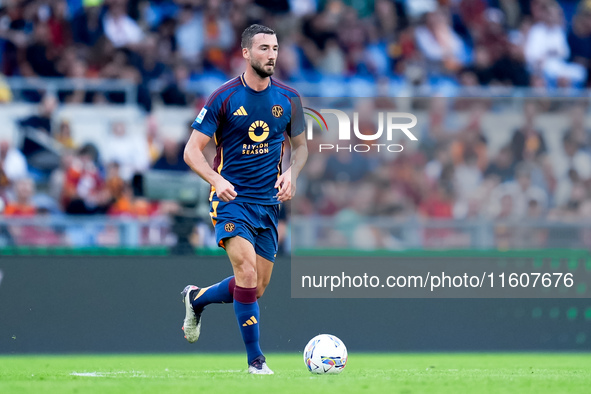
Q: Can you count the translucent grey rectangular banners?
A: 1